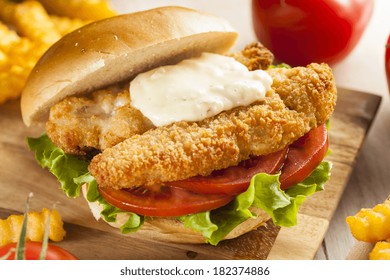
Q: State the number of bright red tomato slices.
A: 3